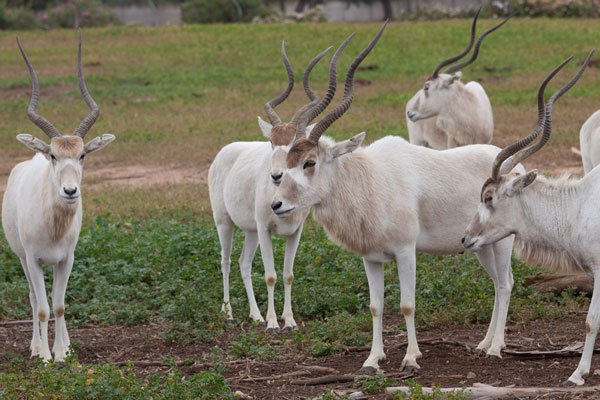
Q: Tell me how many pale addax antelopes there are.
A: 6